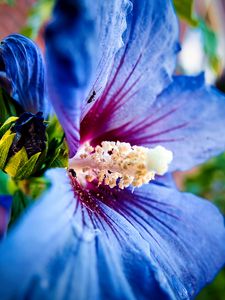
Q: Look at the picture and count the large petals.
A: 5